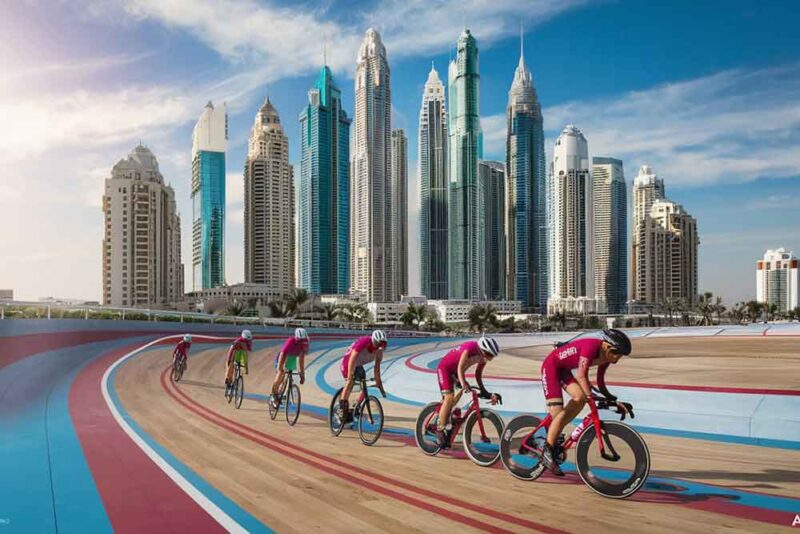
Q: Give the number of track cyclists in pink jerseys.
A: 6